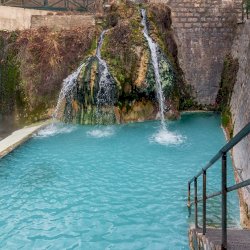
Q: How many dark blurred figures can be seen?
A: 0